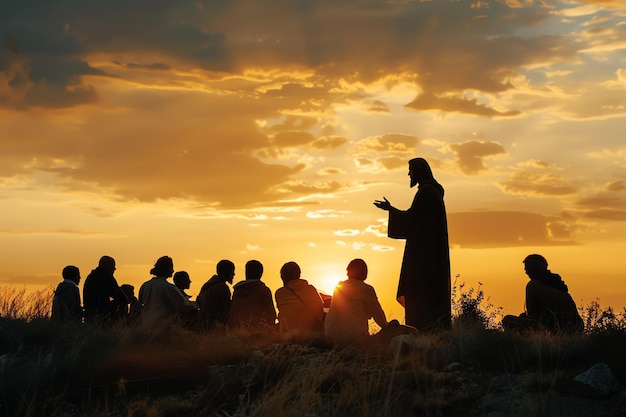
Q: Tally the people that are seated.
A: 10